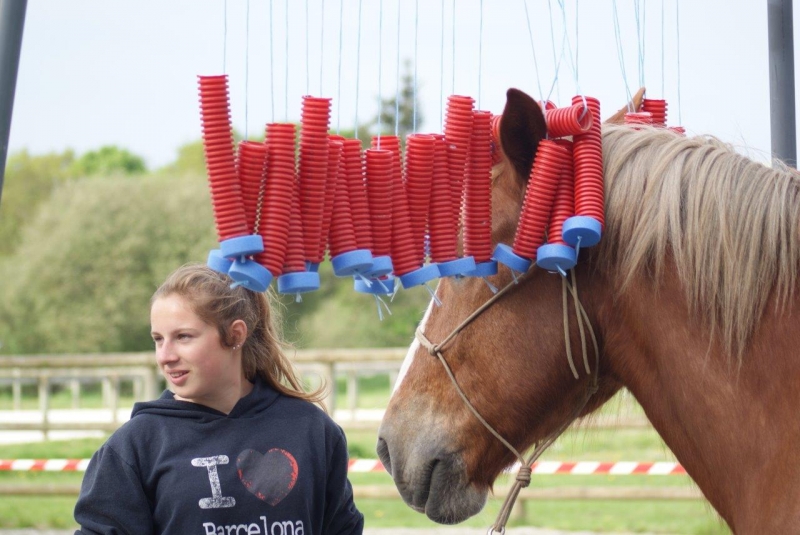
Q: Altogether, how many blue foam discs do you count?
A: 14